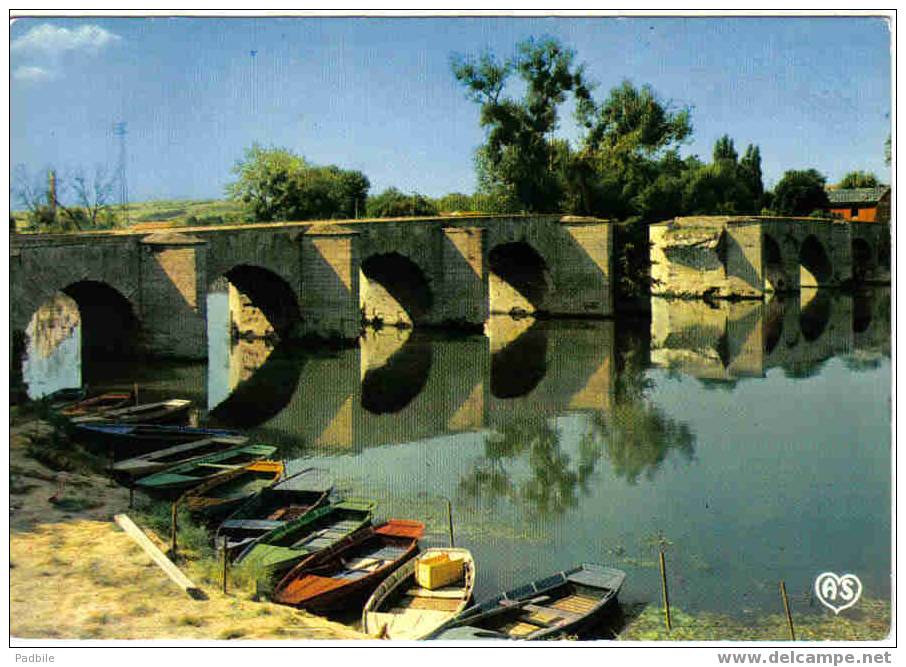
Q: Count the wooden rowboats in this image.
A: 12